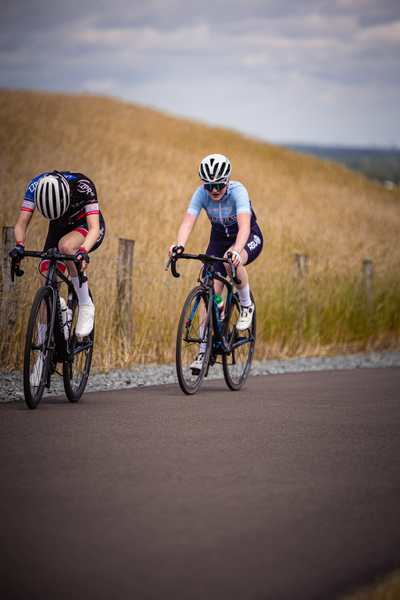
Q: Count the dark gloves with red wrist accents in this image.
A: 2